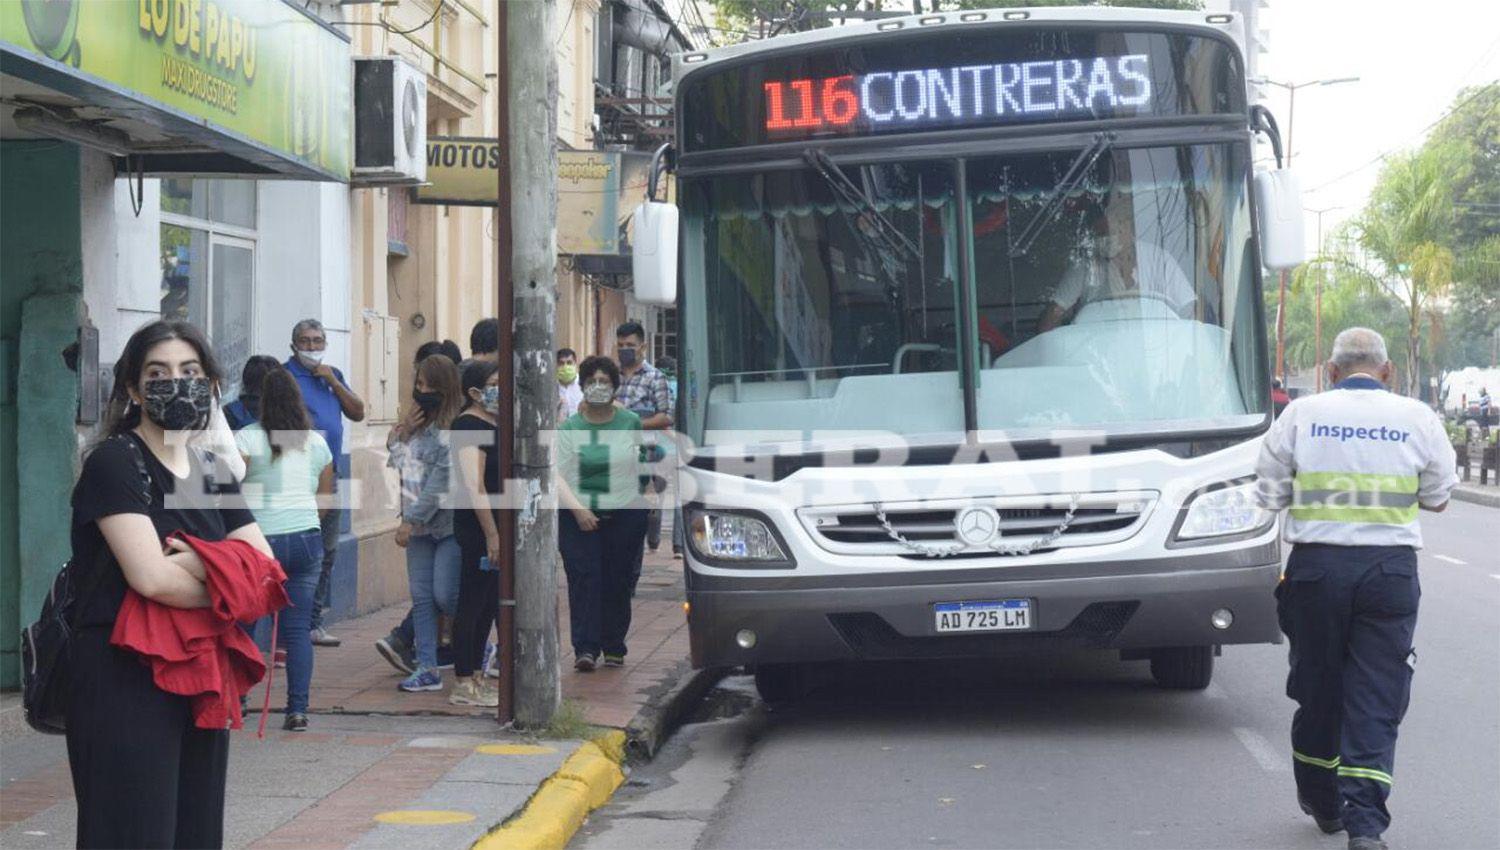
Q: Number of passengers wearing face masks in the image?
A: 7